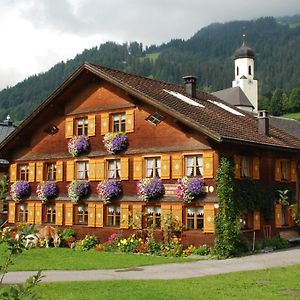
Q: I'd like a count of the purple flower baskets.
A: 8